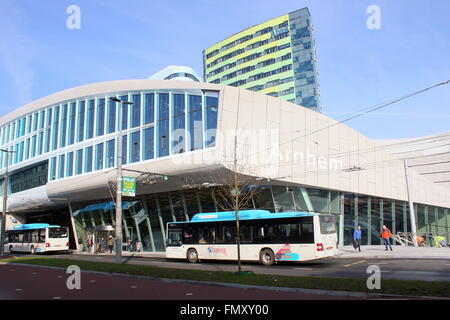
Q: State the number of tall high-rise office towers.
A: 1